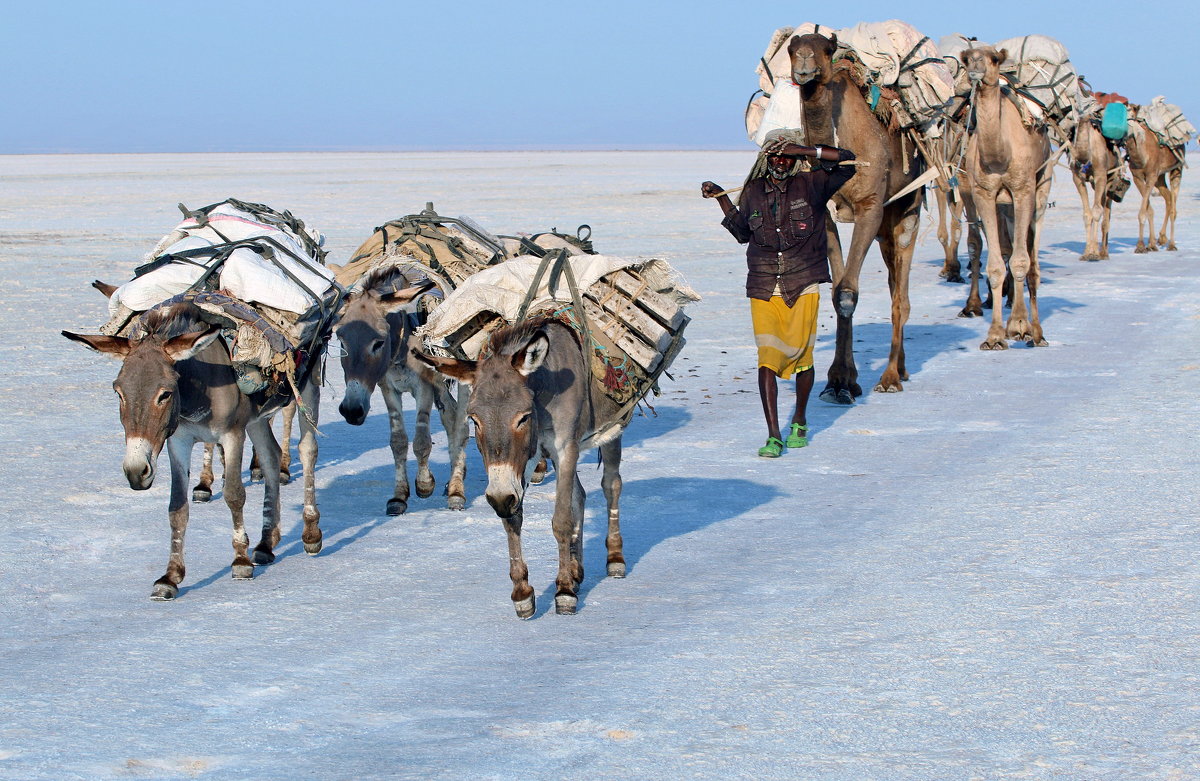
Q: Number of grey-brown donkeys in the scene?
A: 3